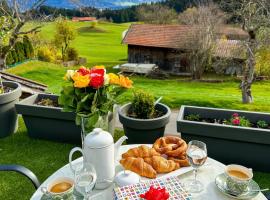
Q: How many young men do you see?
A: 0